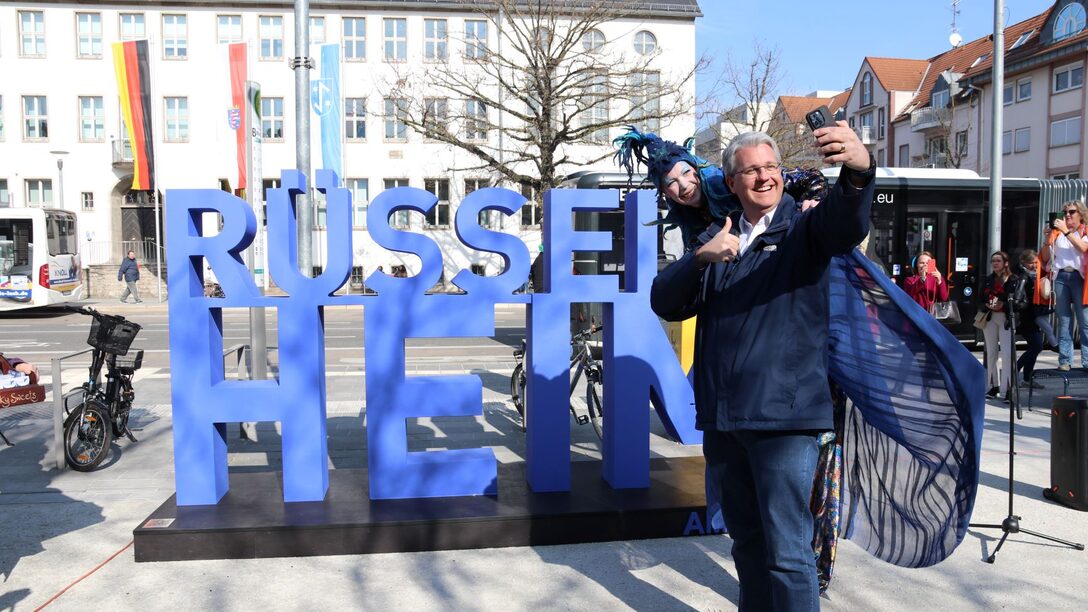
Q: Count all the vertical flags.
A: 3